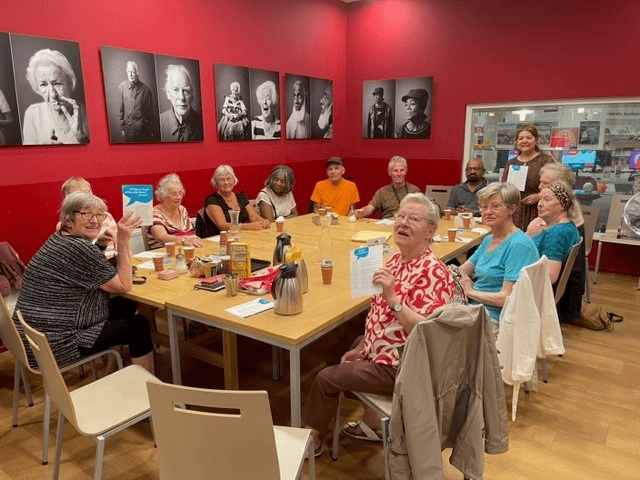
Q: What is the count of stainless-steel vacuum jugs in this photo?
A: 3